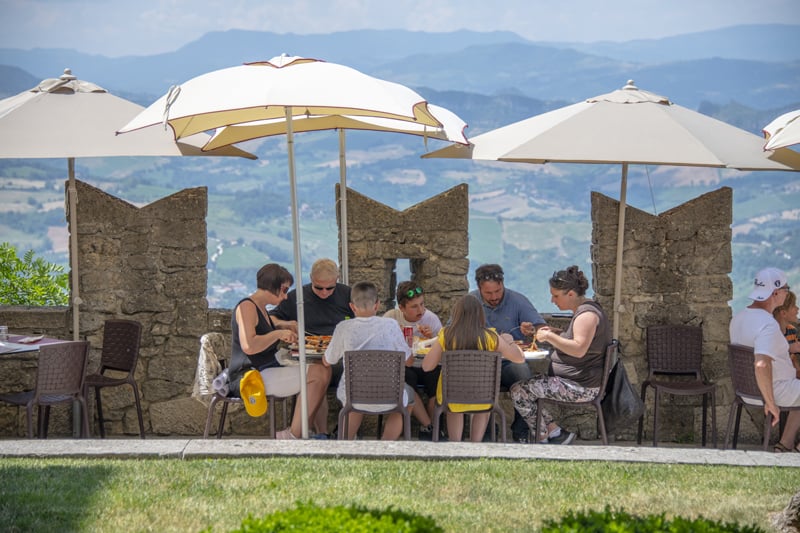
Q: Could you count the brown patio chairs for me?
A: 8